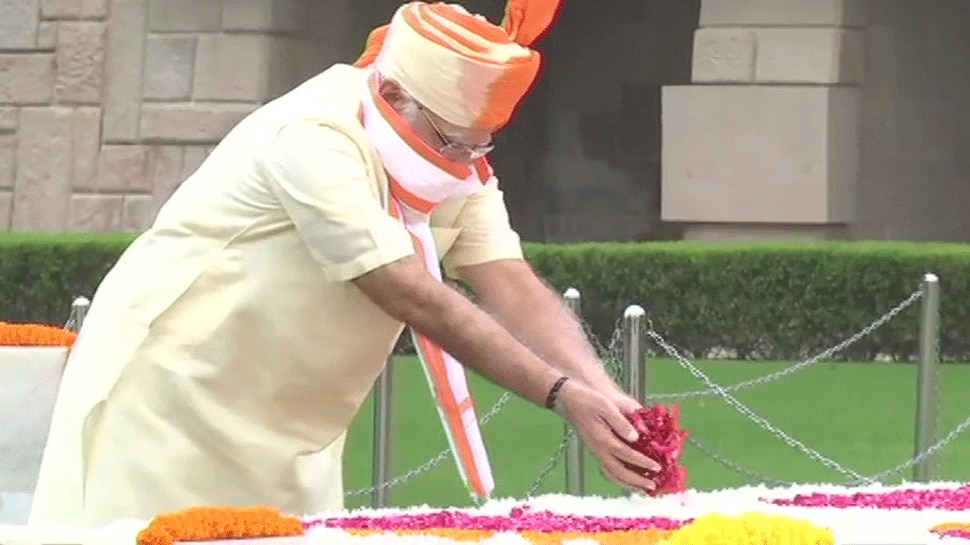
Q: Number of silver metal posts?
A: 5